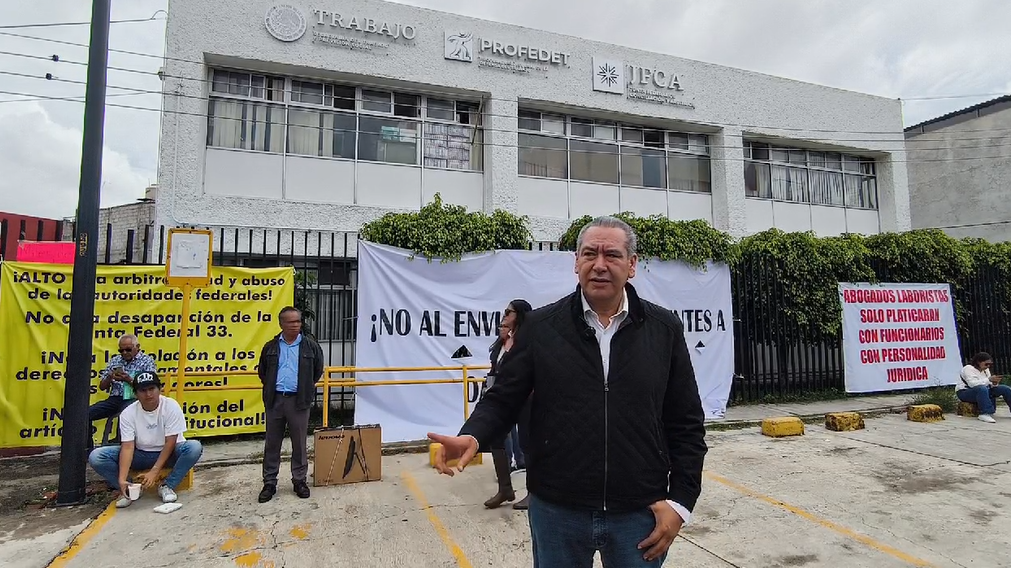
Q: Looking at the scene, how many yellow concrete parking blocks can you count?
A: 6